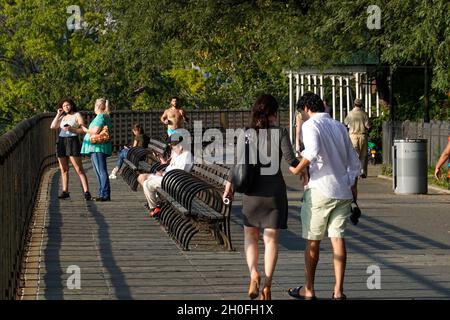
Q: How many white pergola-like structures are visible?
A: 1